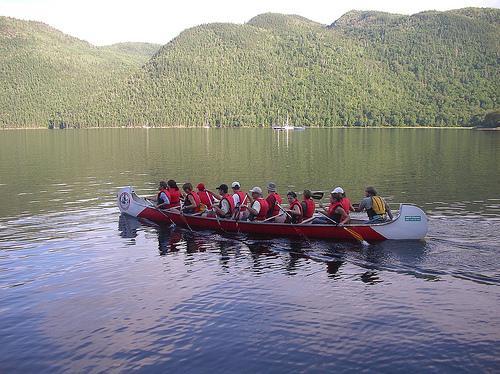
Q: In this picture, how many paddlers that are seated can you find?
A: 13